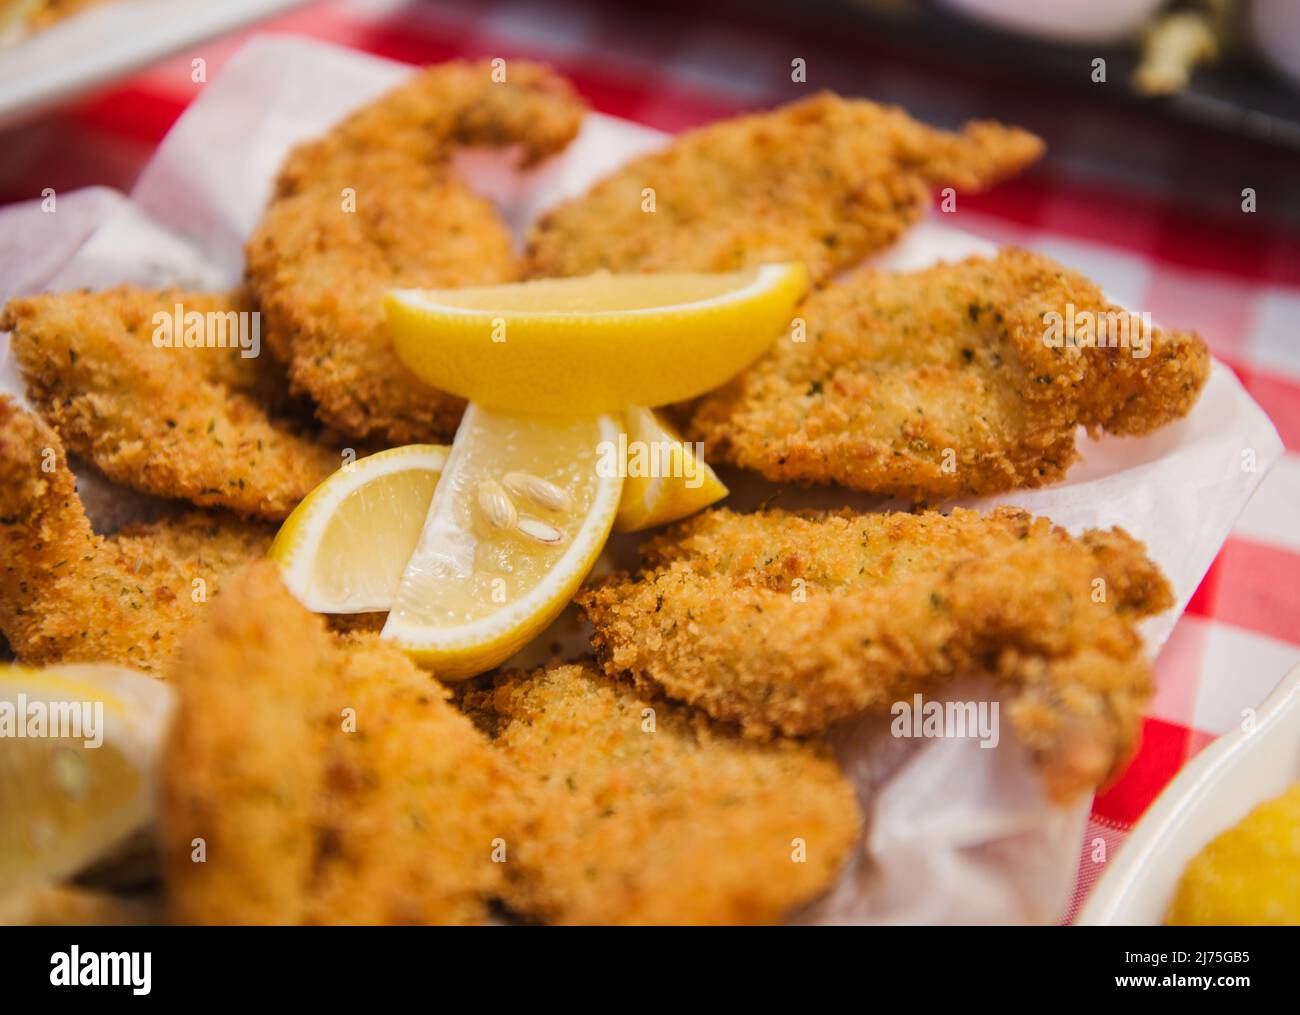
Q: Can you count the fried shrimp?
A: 8